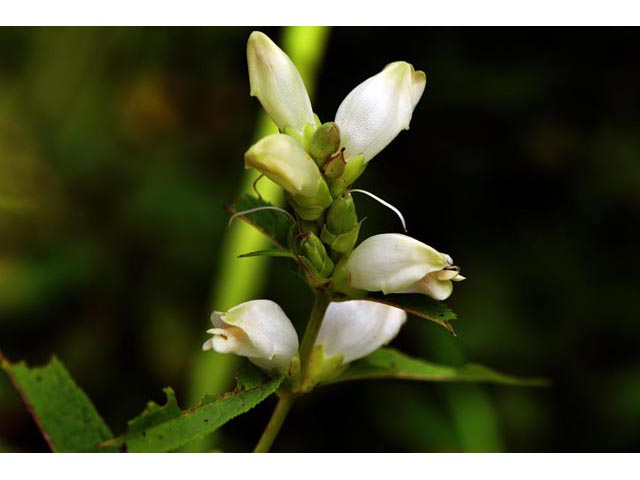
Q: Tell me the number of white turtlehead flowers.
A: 6